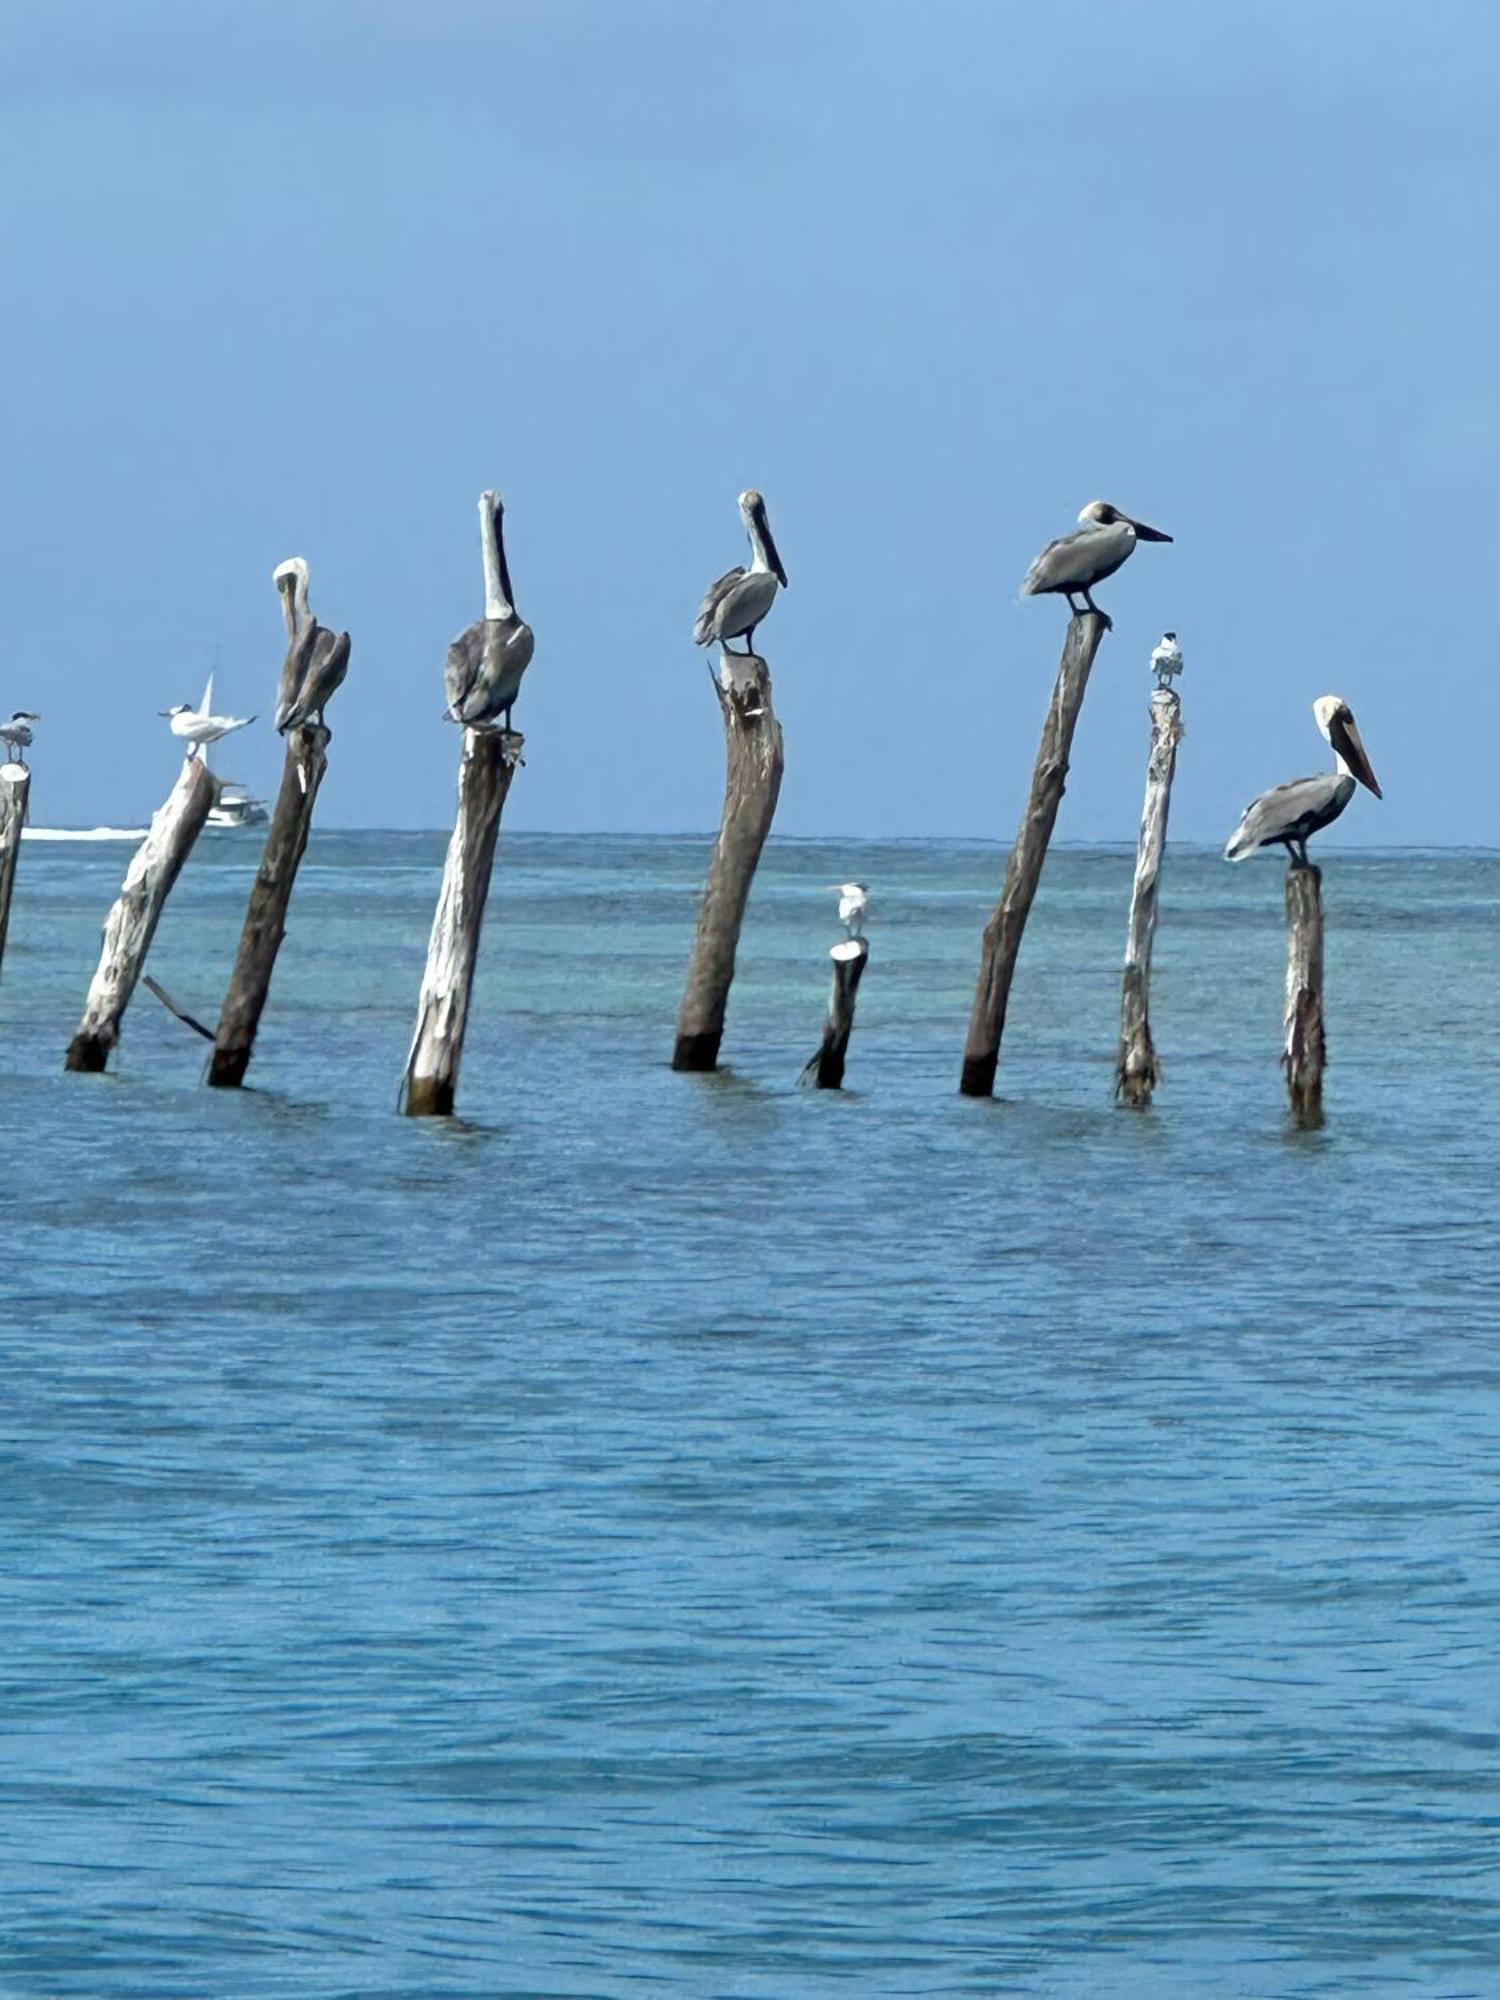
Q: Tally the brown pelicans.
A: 5